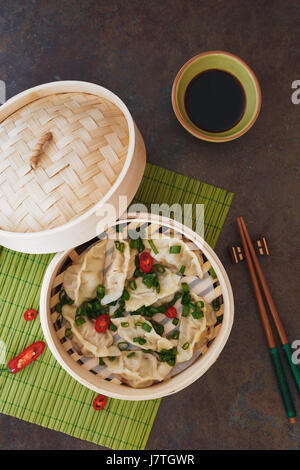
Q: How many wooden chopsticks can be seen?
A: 2